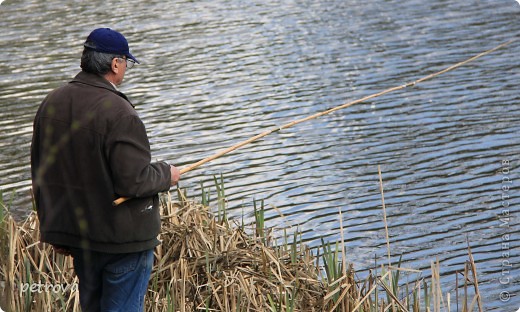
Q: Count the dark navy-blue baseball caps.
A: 1